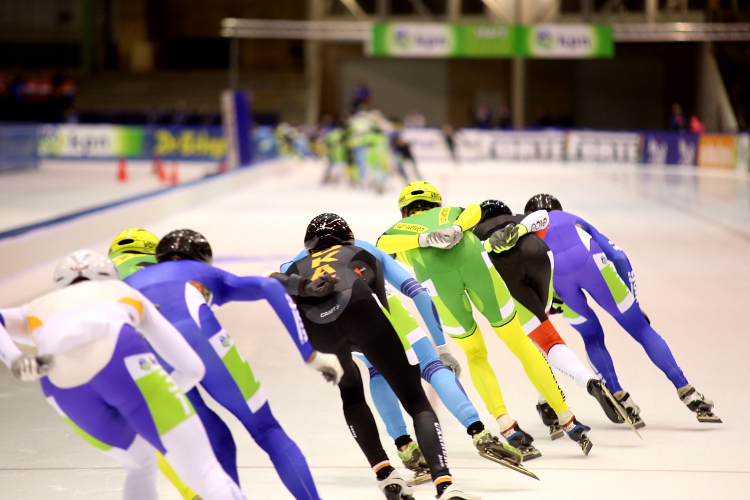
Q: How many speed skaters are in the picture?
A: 8